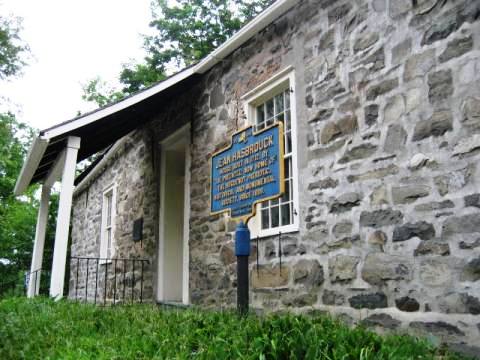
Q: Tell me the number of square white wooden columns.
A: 2